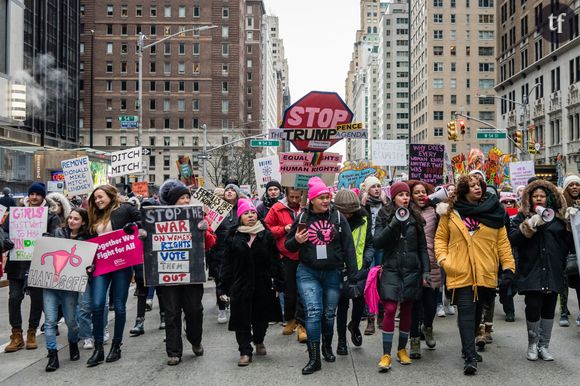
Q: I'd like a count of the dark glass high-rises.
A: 1